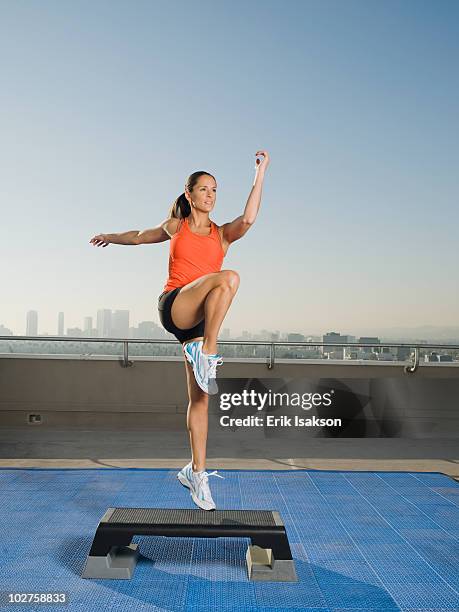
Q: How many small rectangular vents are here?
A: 1